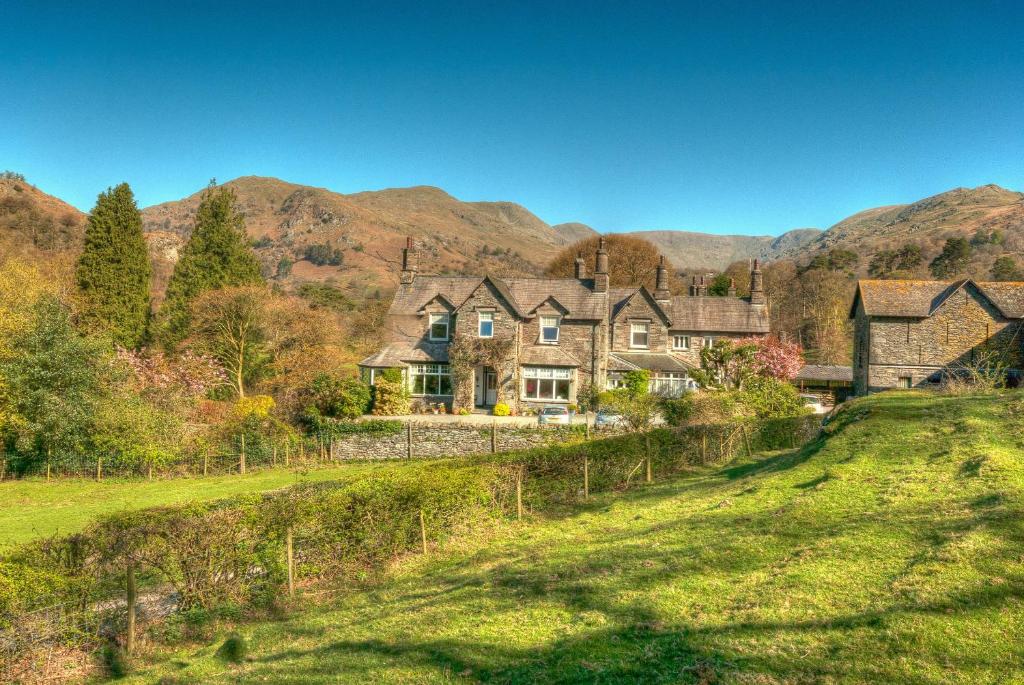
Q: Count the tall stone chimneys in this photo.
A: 4